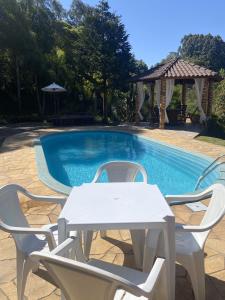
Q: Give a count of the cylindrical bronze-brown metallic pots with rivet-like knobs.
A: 0